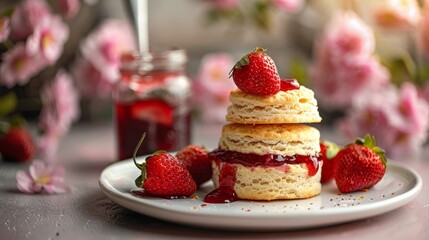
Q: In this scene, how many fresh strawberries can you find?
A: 6